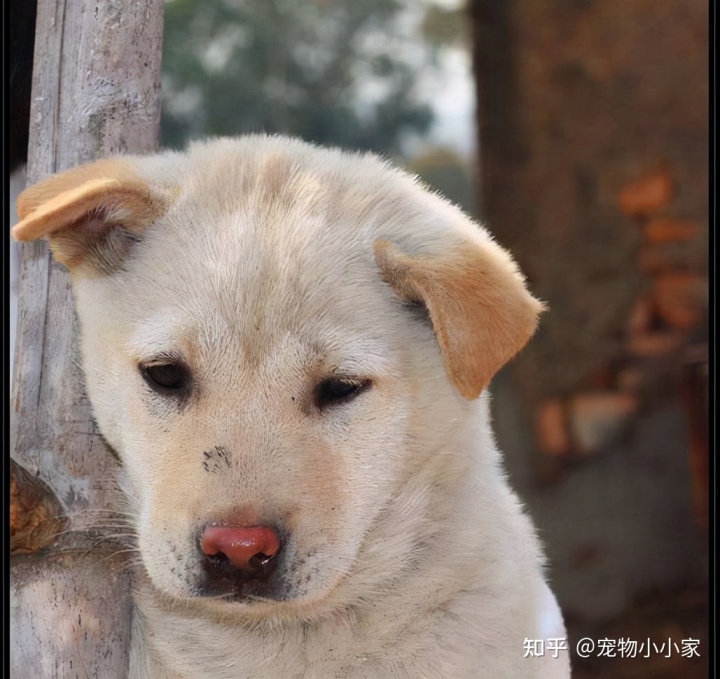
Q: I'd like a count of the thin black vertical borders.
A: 2